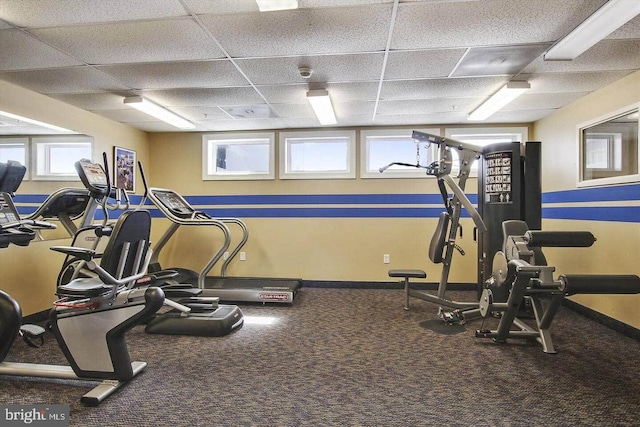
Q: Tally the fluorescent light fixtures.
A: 5